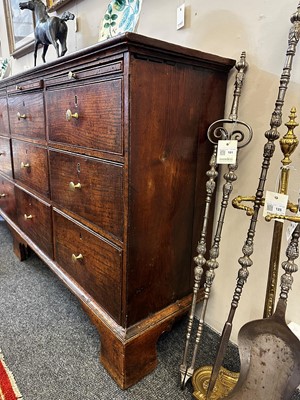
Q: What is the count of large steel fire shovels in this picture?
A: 1